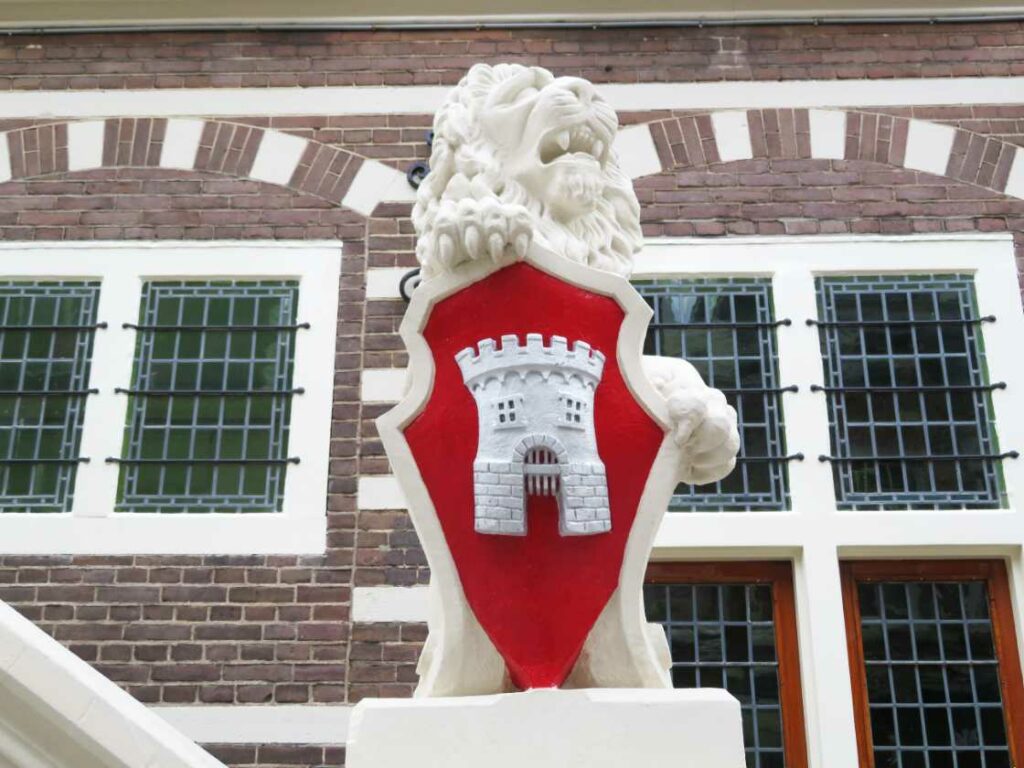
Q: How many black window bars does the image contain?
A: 12